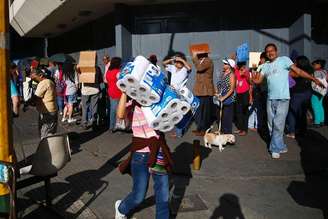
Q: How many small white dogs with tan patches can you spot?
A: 1